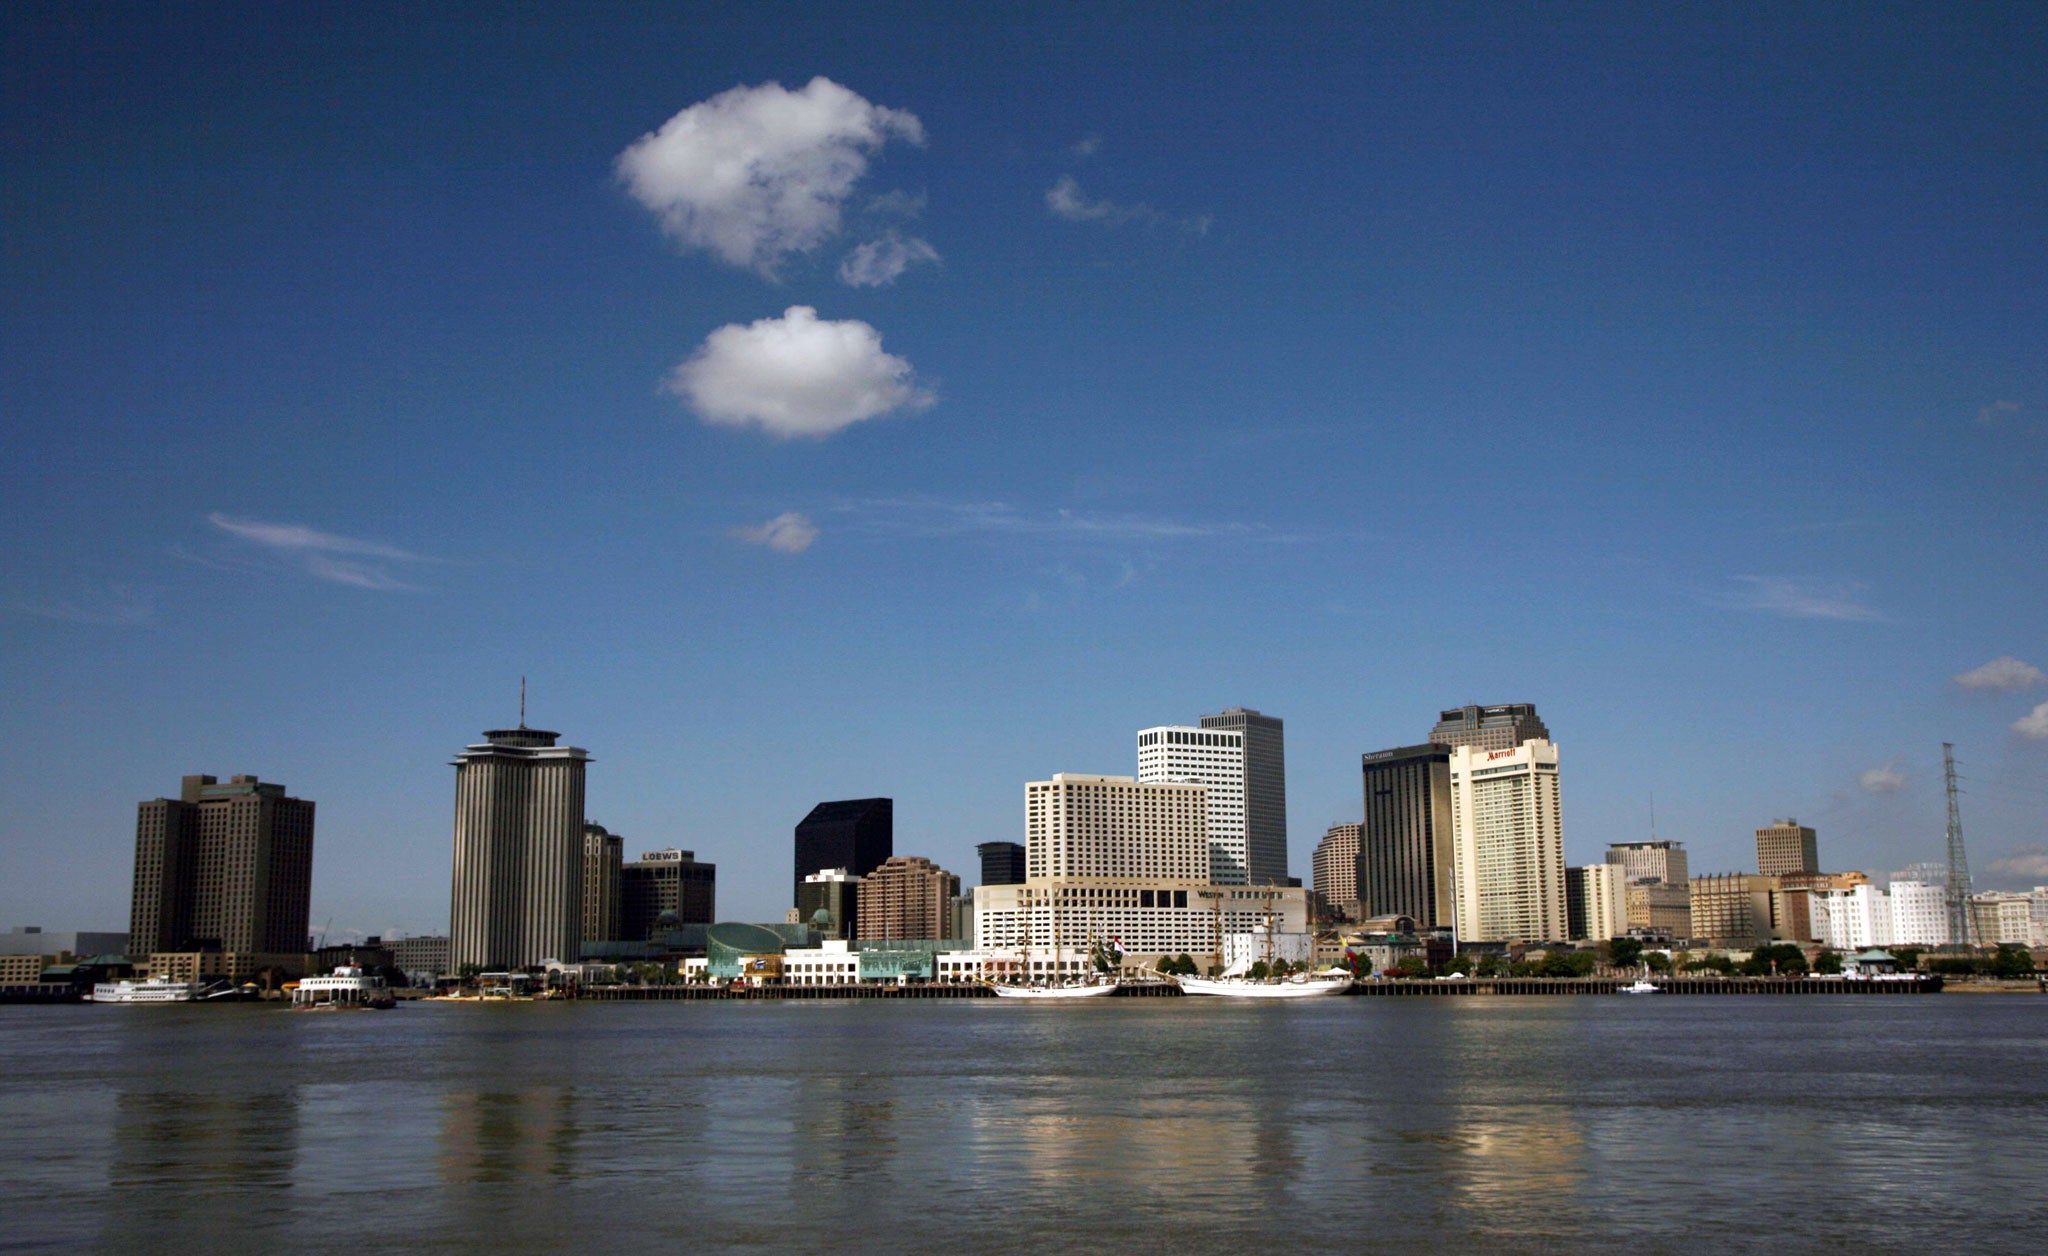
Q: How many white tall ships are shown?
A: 2